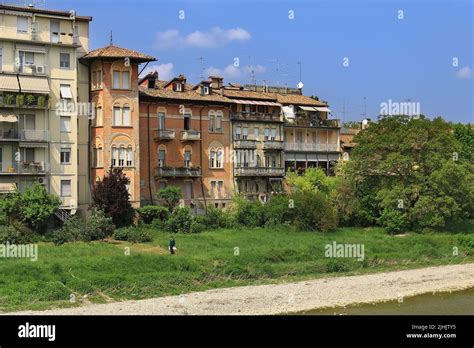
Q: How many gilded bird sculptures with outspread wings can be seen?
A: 0